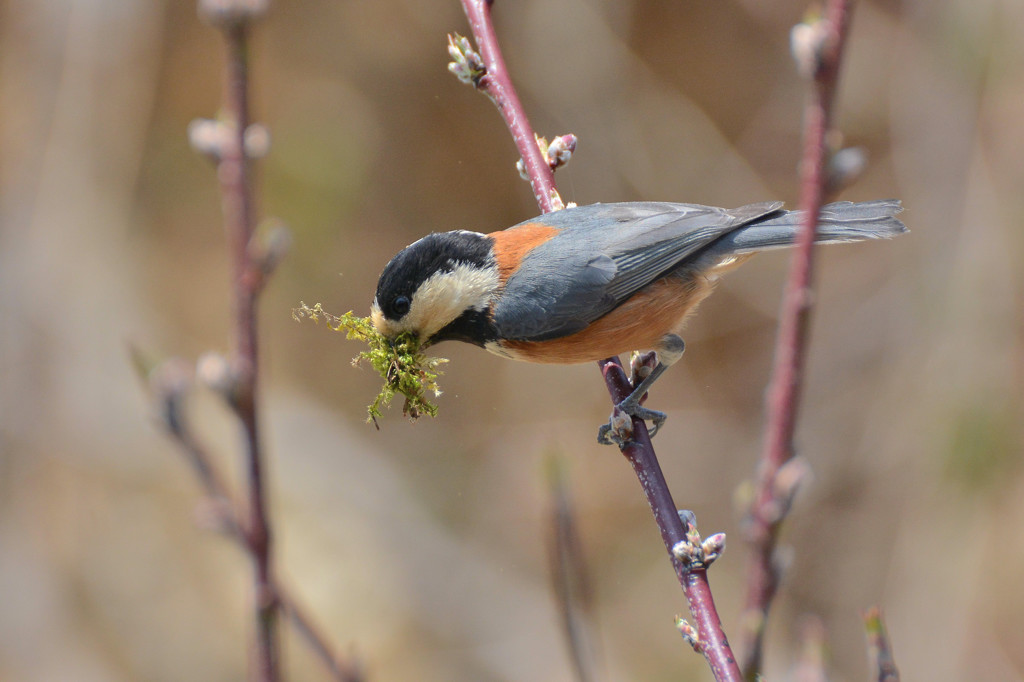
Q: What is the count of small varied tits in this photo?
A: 1